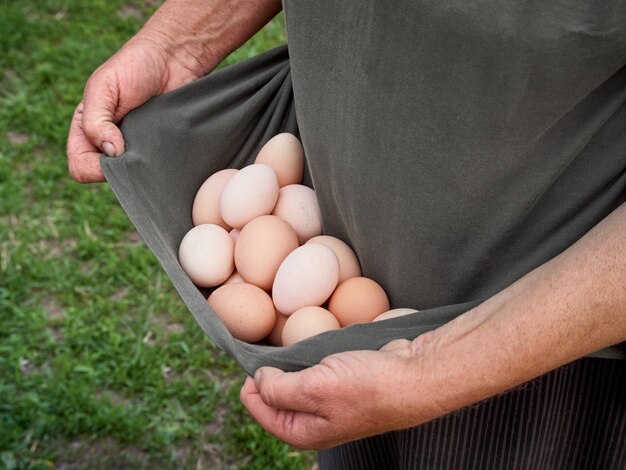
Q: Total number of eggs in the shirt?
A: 14